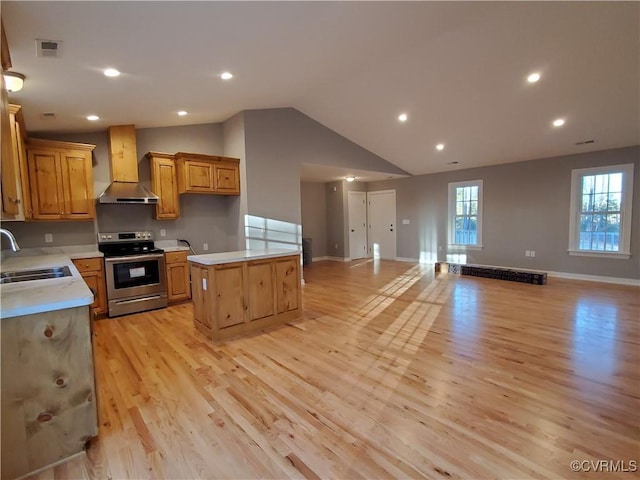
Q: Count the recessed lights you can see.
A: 8